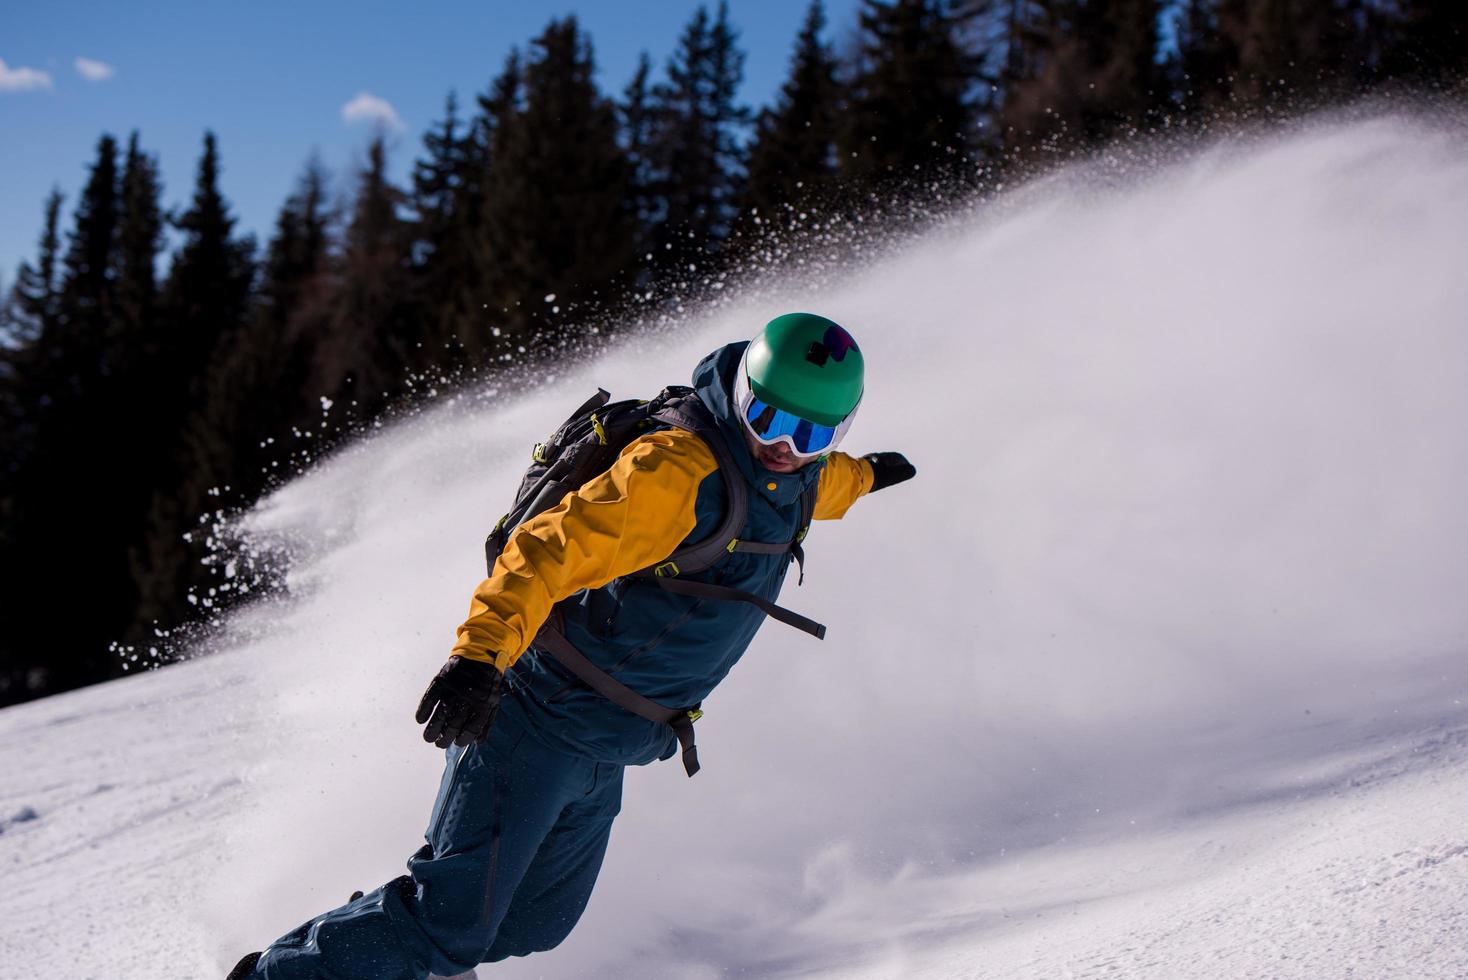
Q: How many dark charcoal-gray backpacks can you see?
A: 1